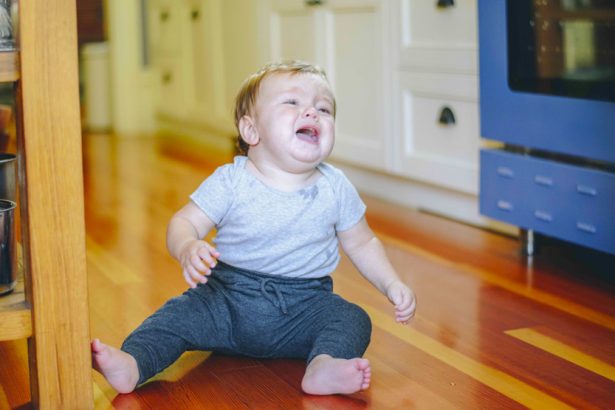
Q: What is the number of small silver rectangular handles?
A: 6